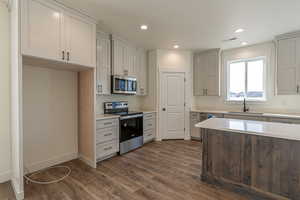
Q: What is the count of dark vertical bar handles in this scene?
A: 11